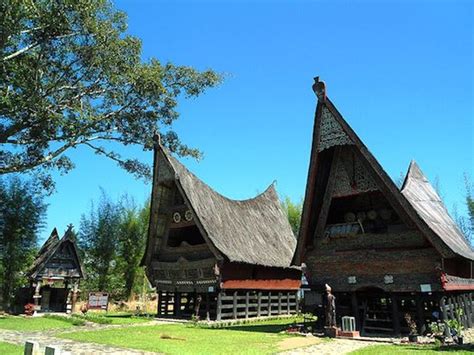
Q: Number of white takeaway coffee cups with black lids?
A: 0